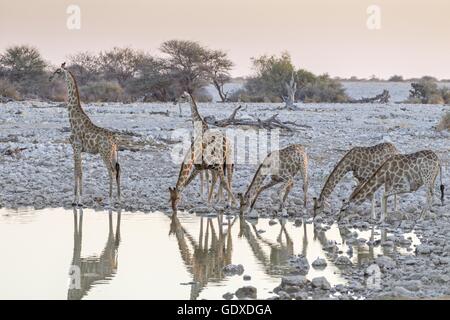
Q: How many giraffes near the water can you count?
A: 6